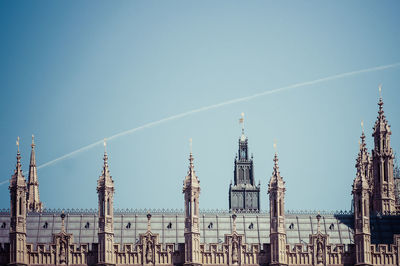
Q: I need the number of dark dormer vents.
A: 9